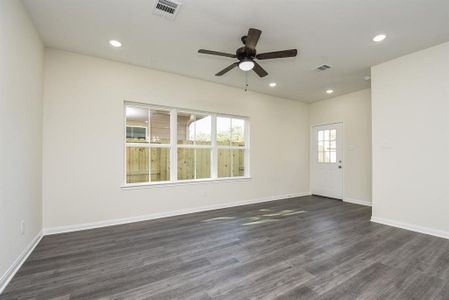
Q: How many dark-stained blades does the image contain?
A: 5